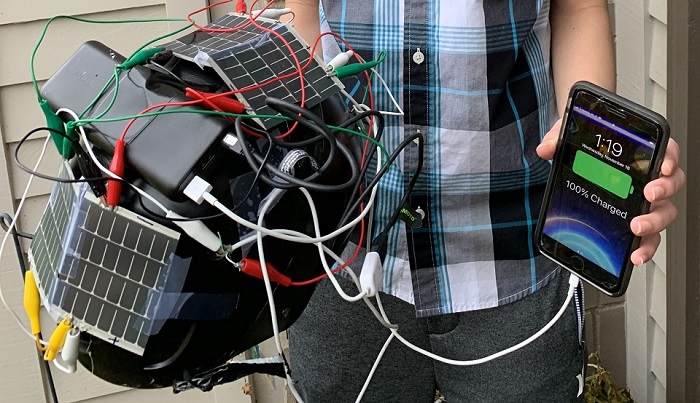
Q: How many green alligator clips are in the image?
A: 4